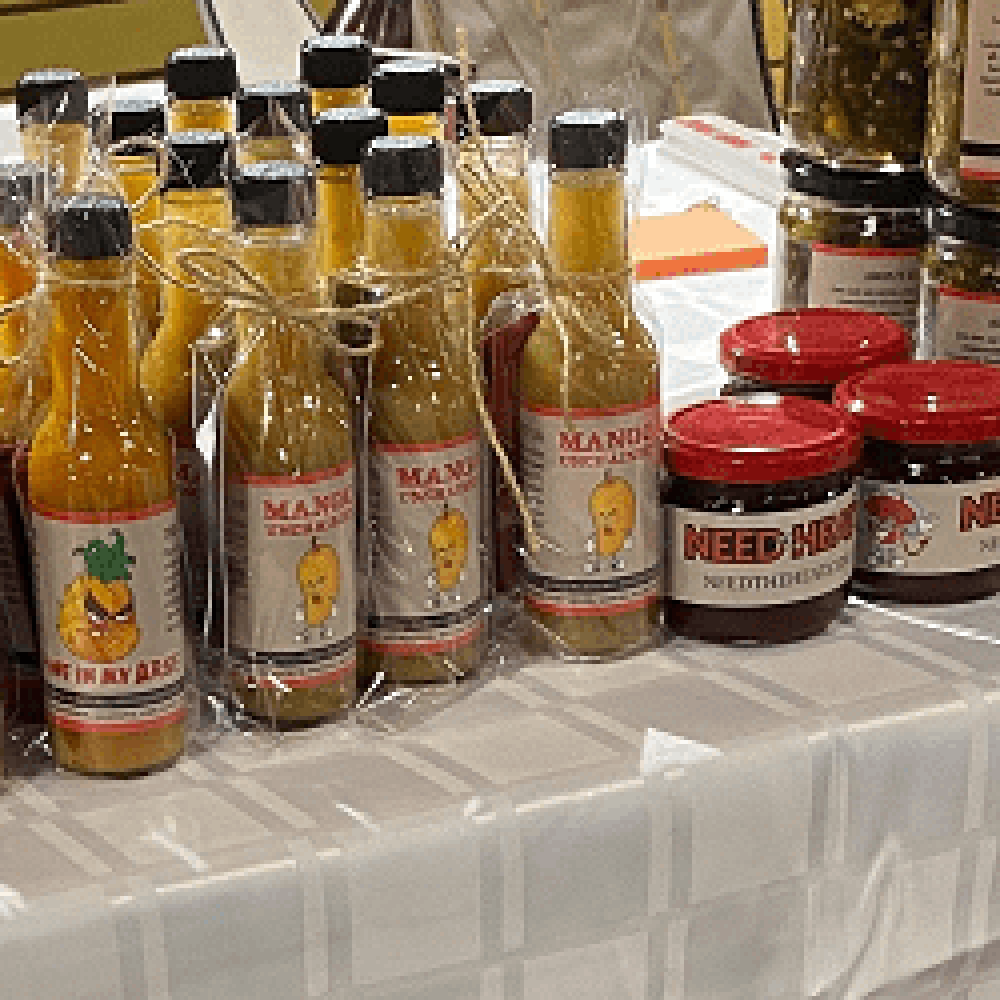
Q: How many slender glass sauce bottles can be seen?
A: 14